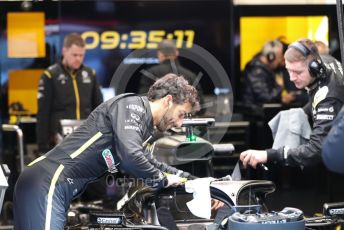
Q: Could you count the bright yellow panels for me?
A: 3